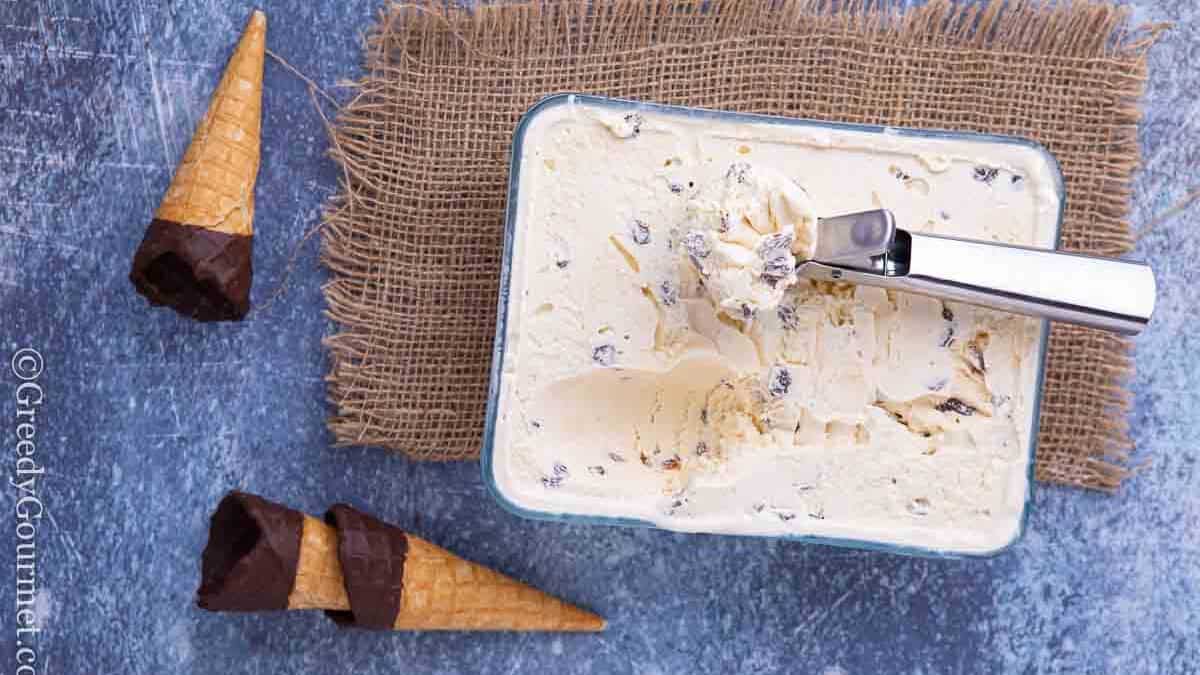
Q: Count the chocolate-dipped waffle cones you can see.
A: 3